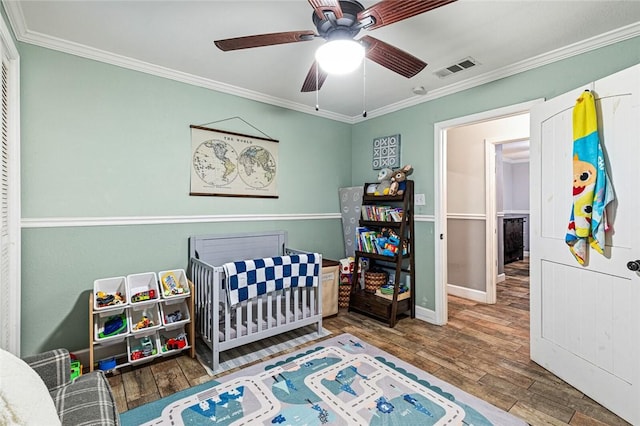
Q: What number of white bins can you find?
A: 8